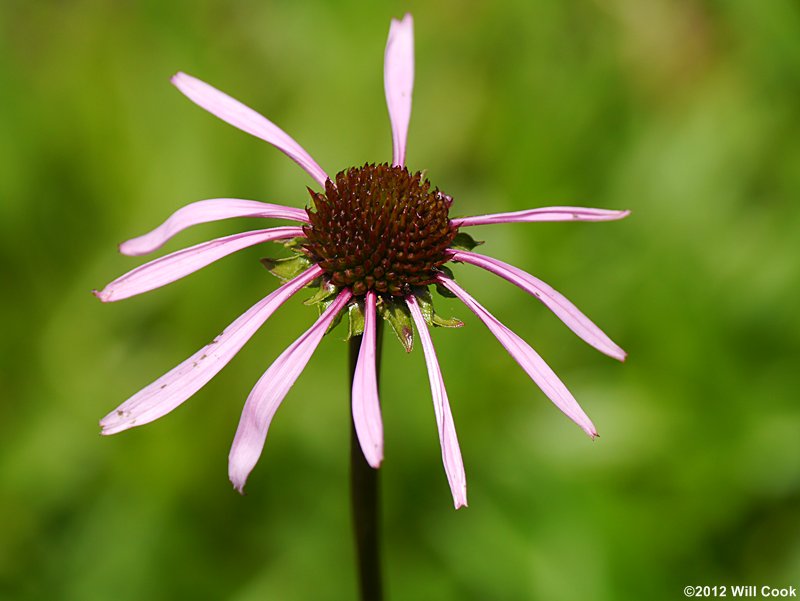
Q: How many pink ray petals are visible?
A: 11